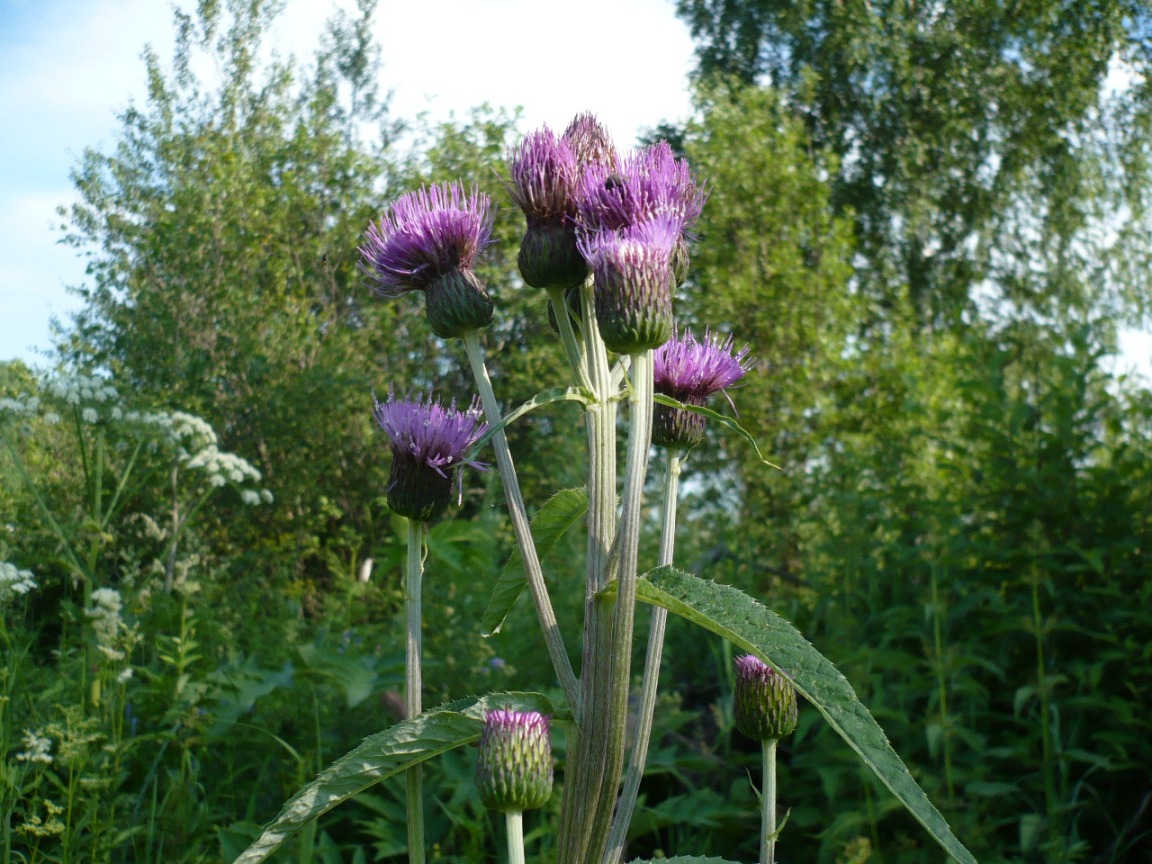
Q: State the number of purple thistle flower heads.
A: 9